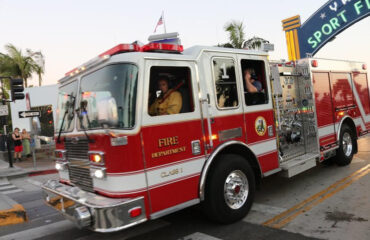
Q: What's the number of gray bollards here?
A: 0